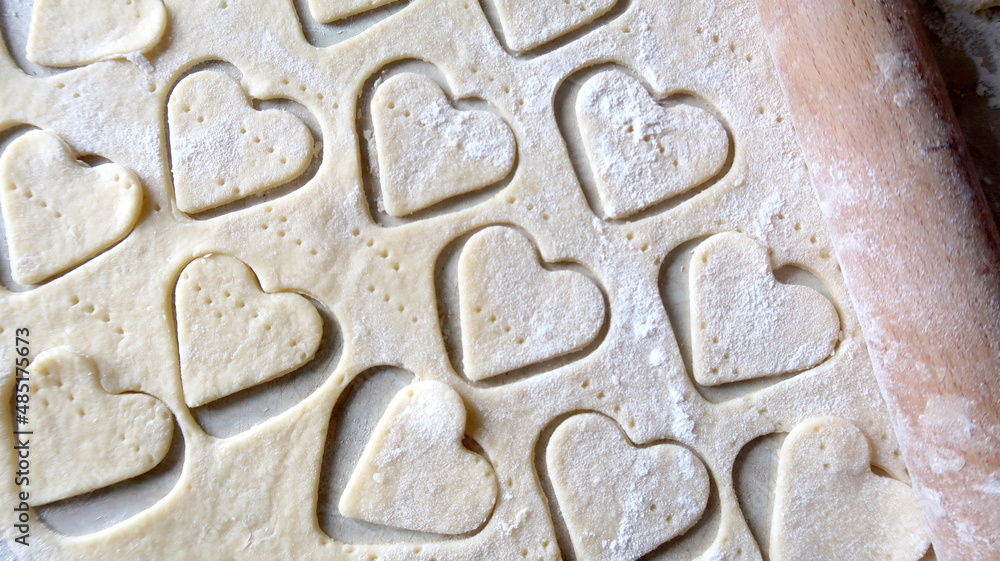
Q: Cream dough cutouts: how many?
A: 14